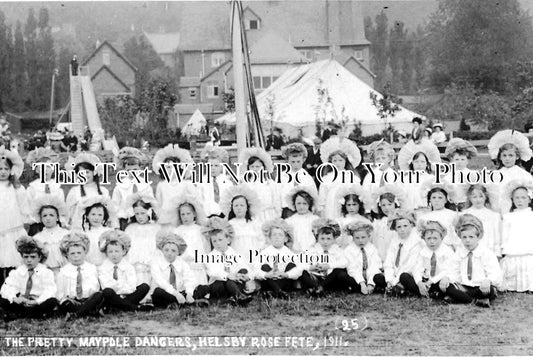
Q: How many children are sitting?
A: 11